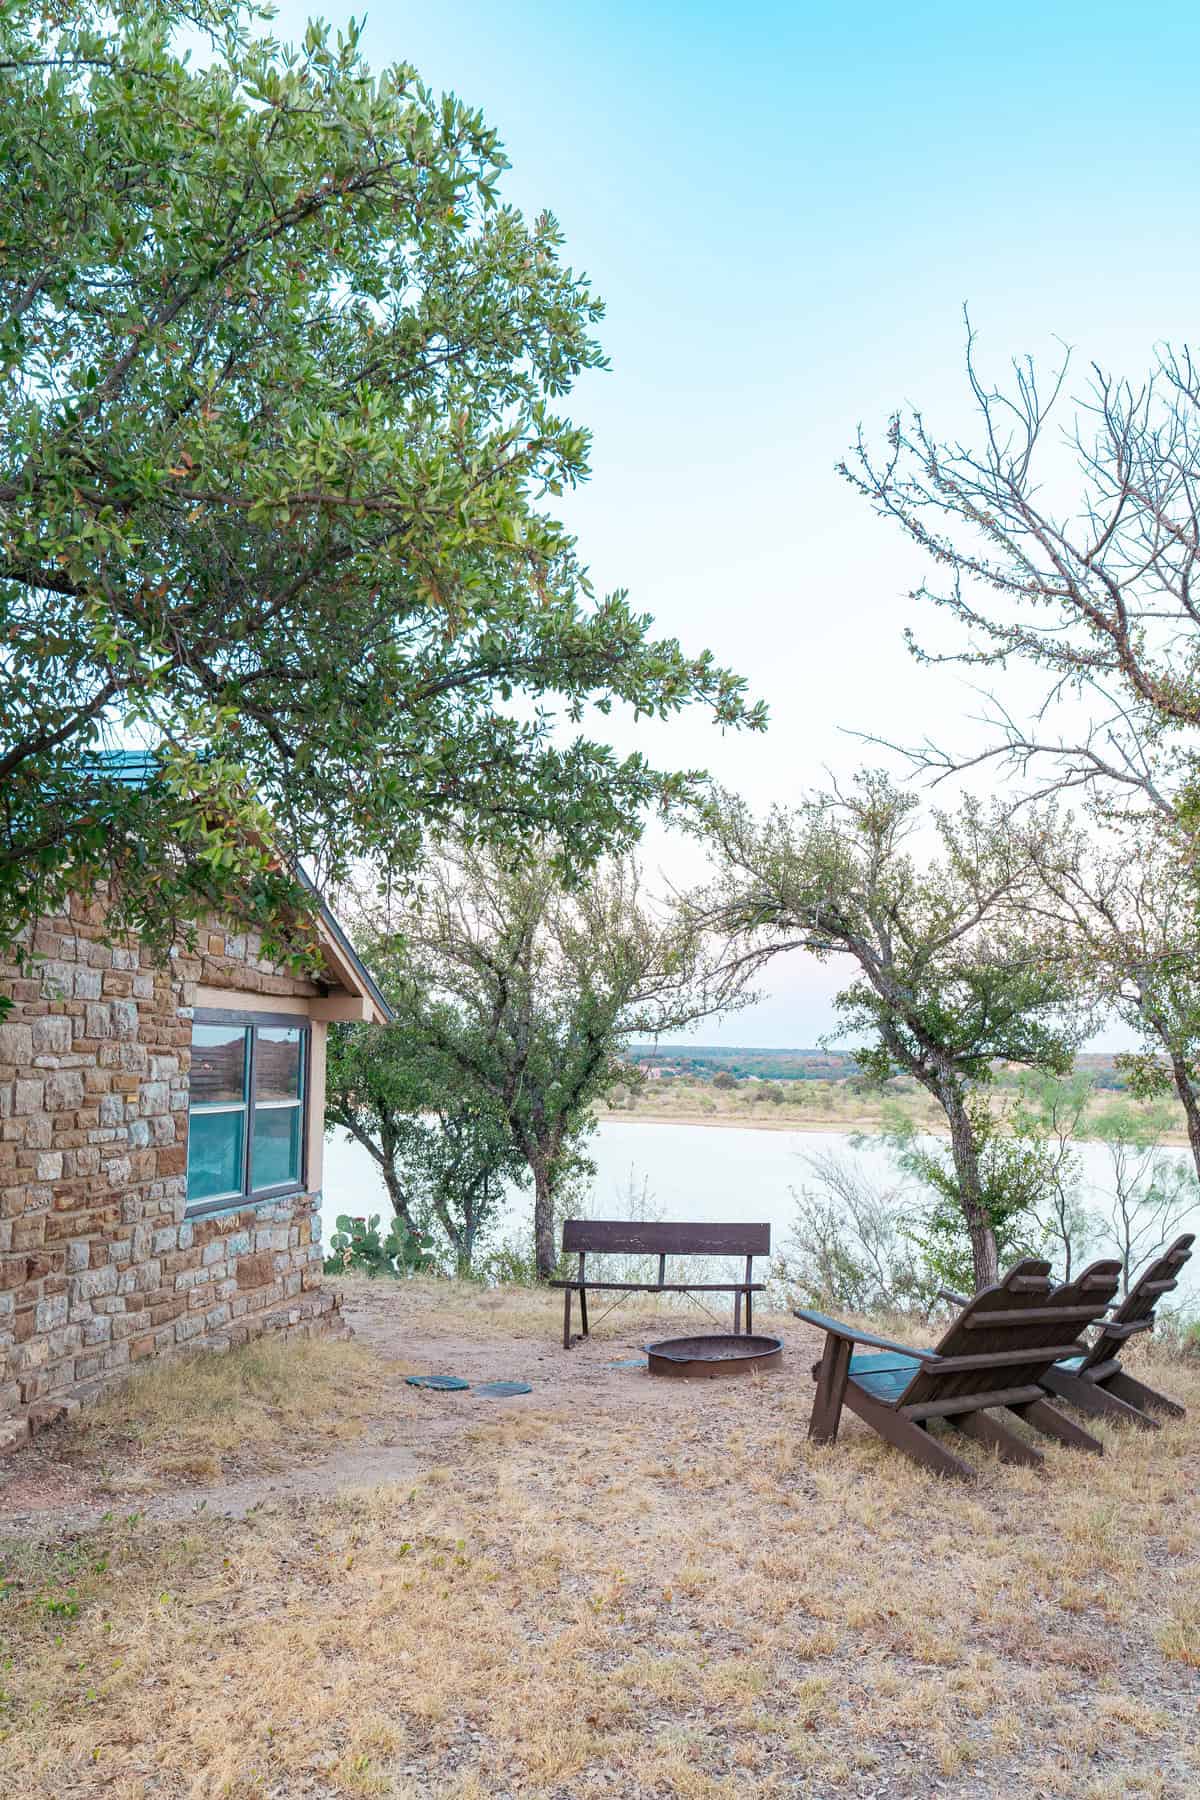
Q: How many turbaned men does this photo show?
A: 0